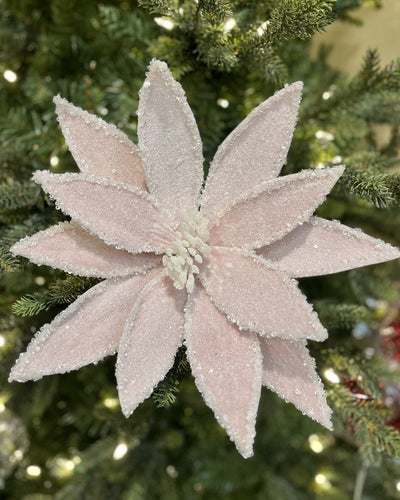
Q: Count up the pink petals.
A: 12